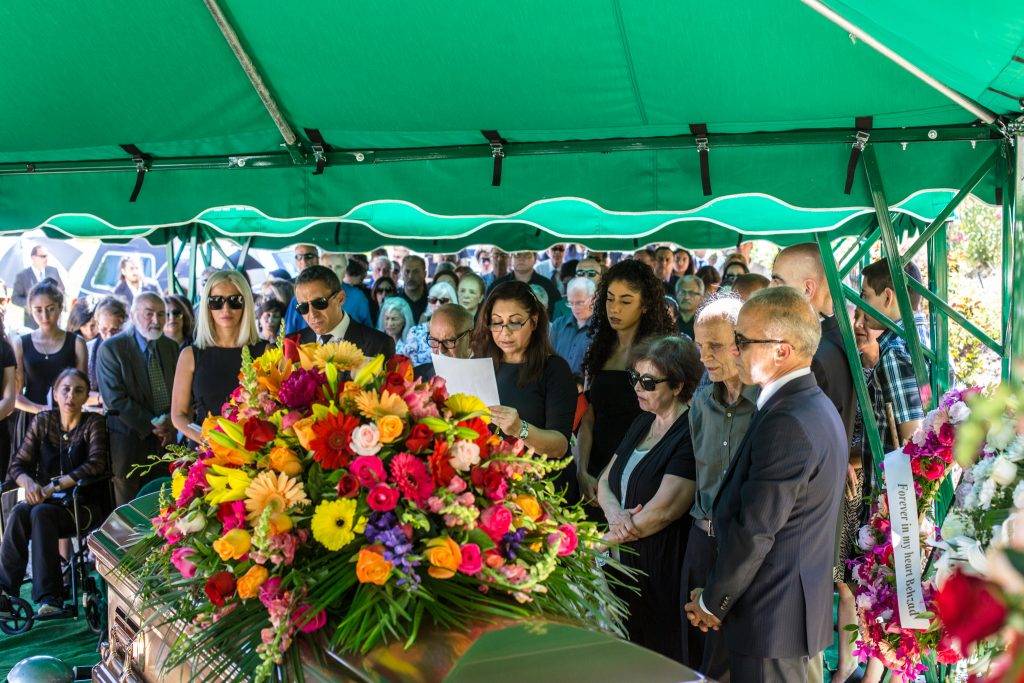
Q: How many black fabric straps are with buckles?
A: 5